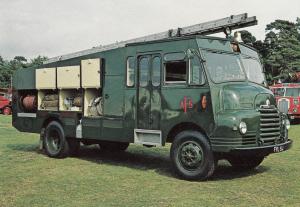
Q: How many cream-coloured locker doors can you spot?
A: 3